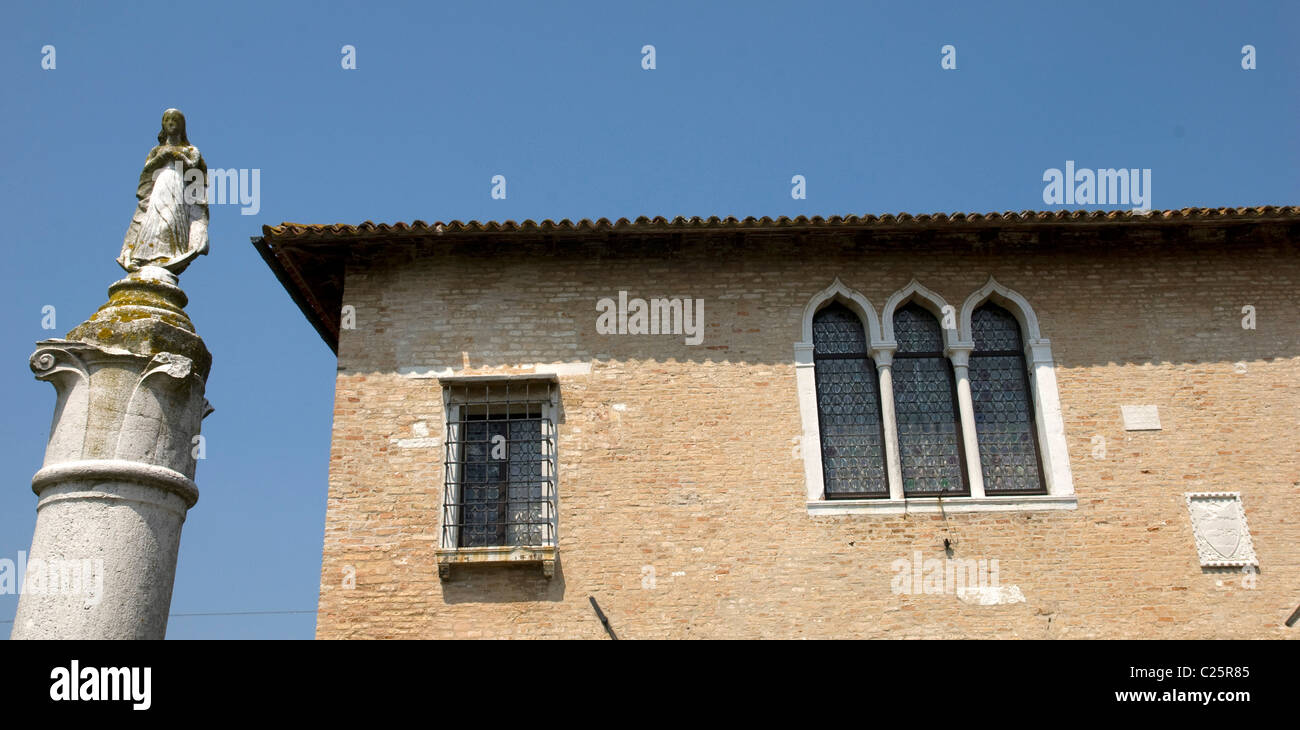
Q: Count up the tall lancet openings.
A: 3